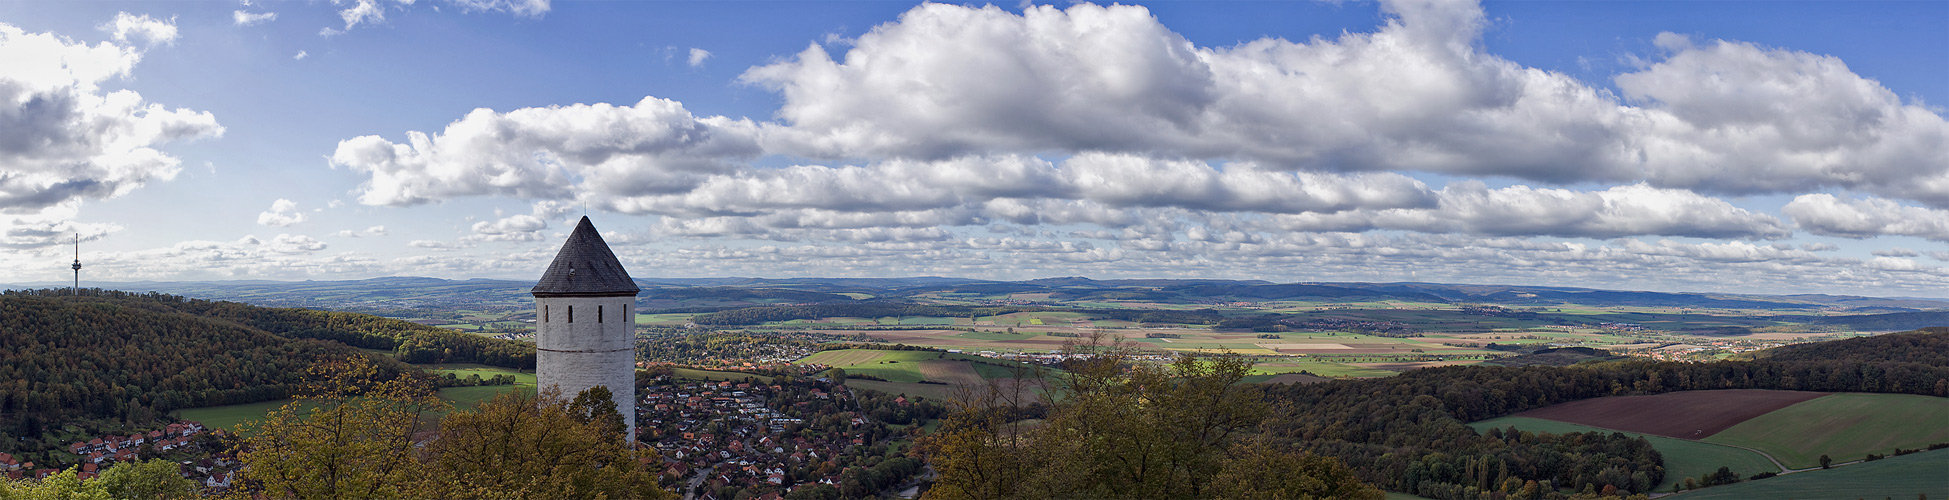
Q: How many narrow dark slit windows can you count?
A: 4